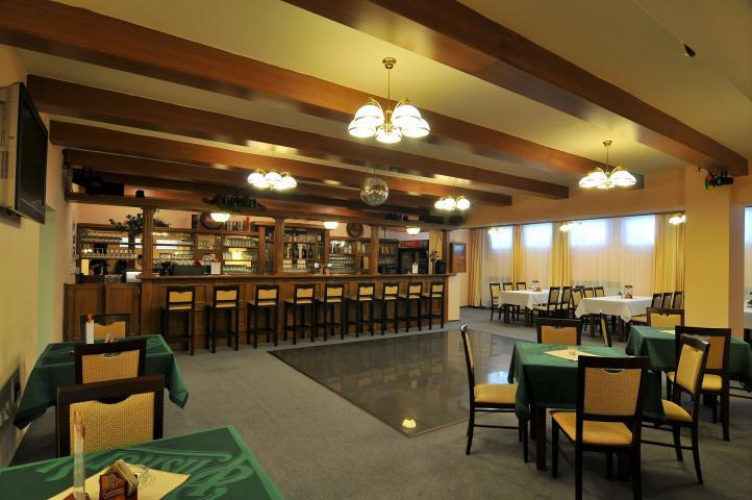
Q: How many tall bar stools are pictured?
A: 9